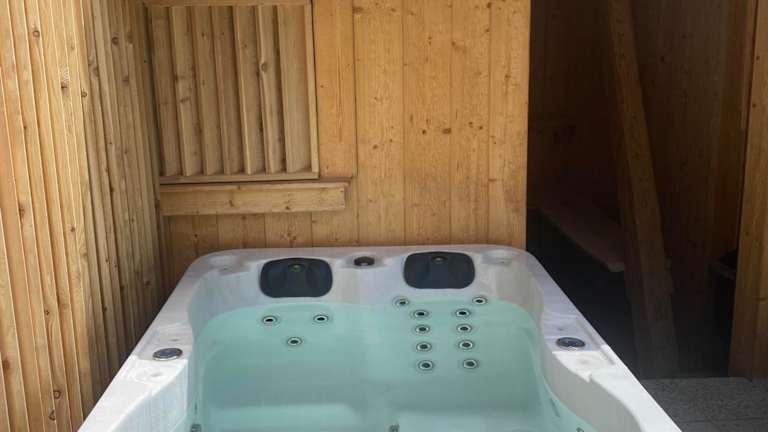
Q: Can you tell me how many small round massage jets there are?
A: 13